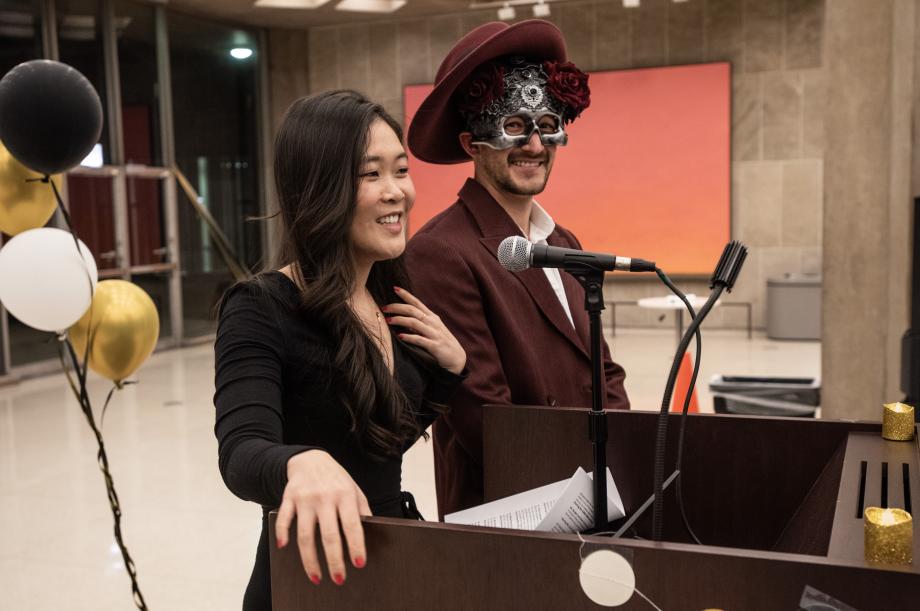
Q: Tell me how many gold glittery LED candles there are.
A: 2